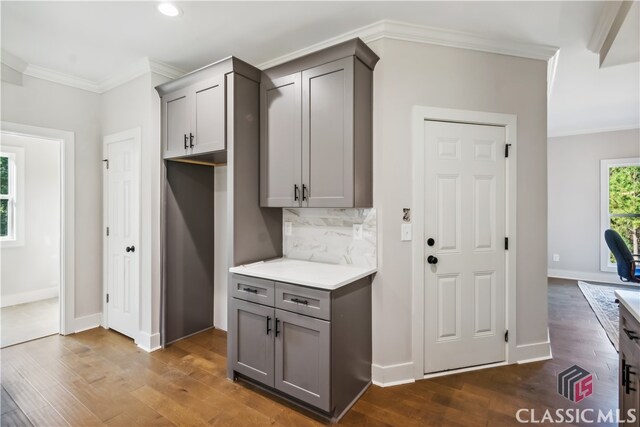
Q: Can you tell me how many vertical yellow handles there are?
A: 0